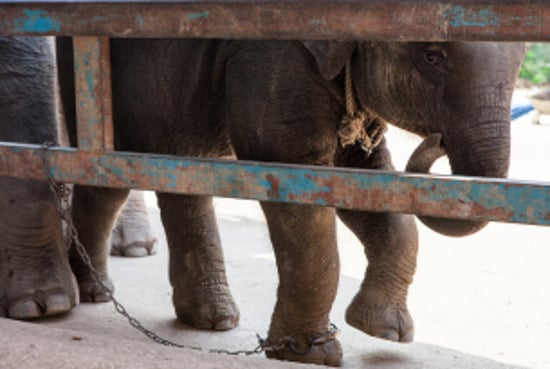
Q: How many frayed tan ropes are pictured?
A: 1